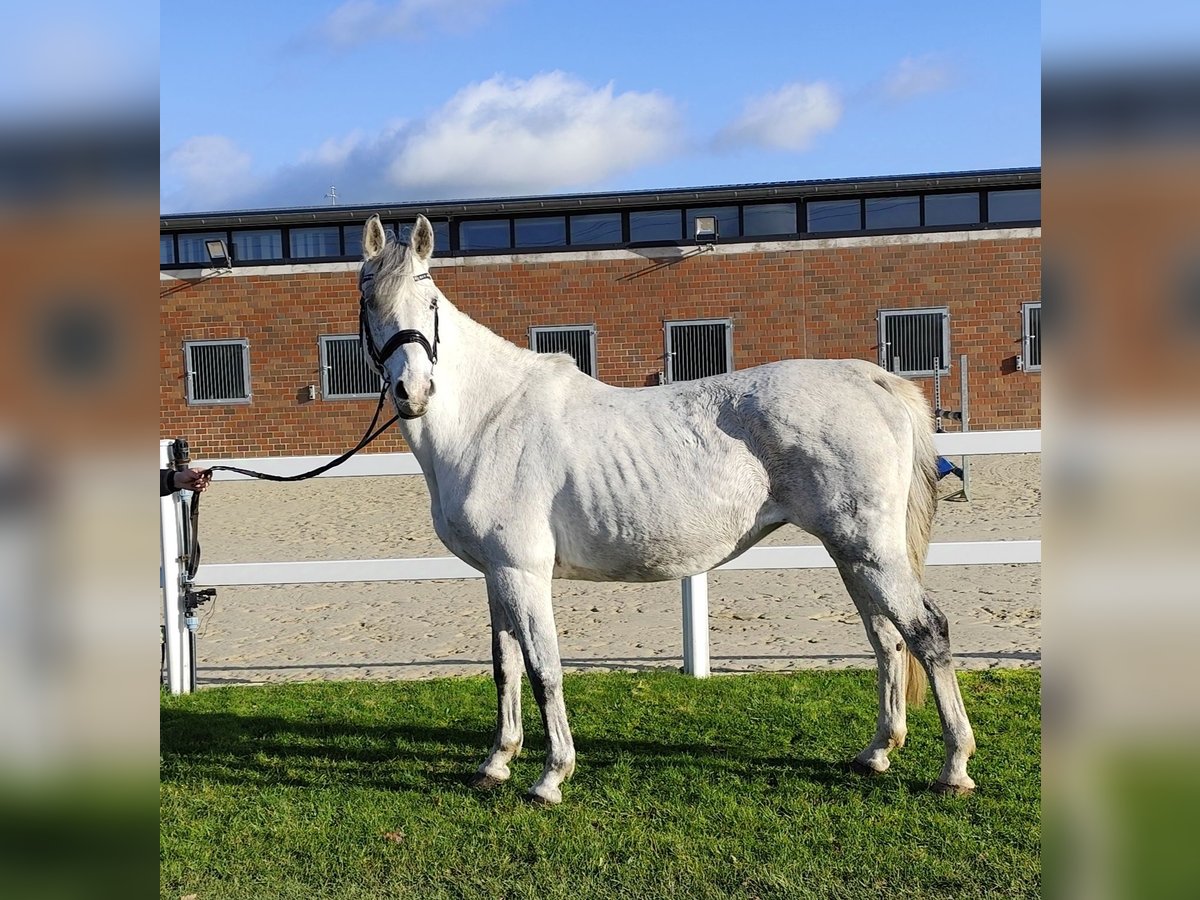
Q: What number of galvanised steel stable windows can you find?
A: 6